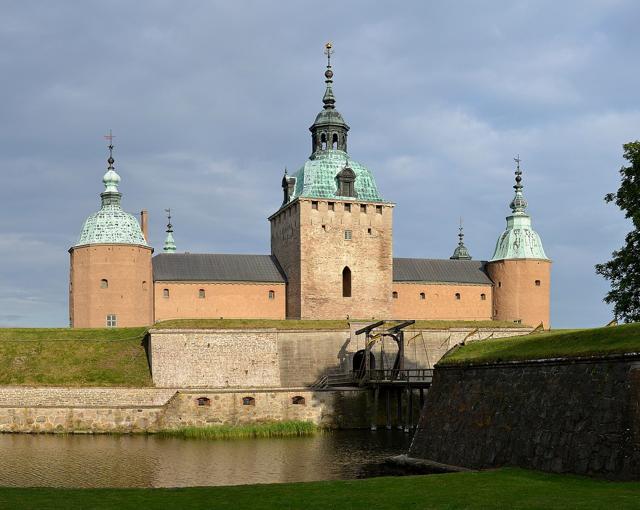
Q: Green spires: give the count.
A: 5